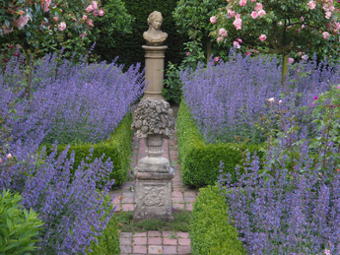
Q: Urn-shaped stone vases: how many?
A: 1